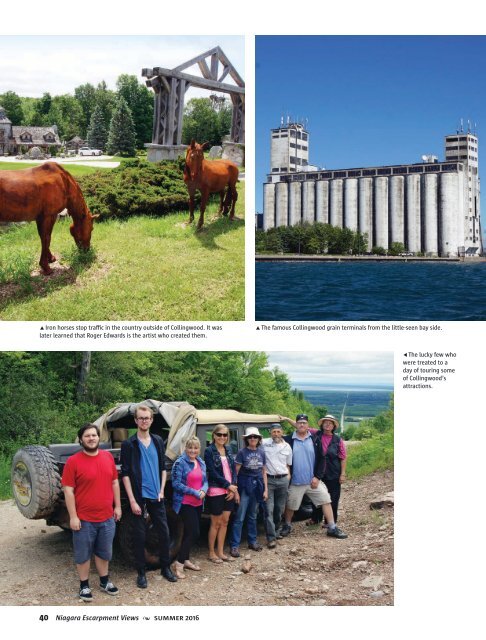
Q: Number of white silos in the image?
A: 13